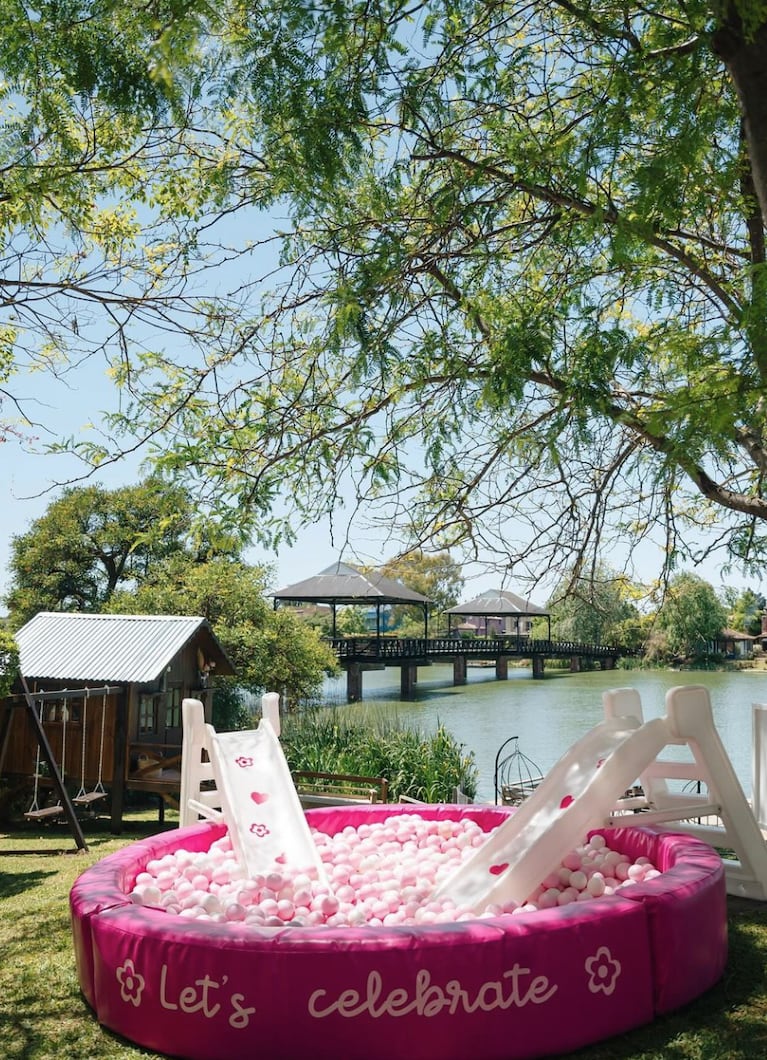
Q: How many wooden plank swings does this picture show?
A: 2